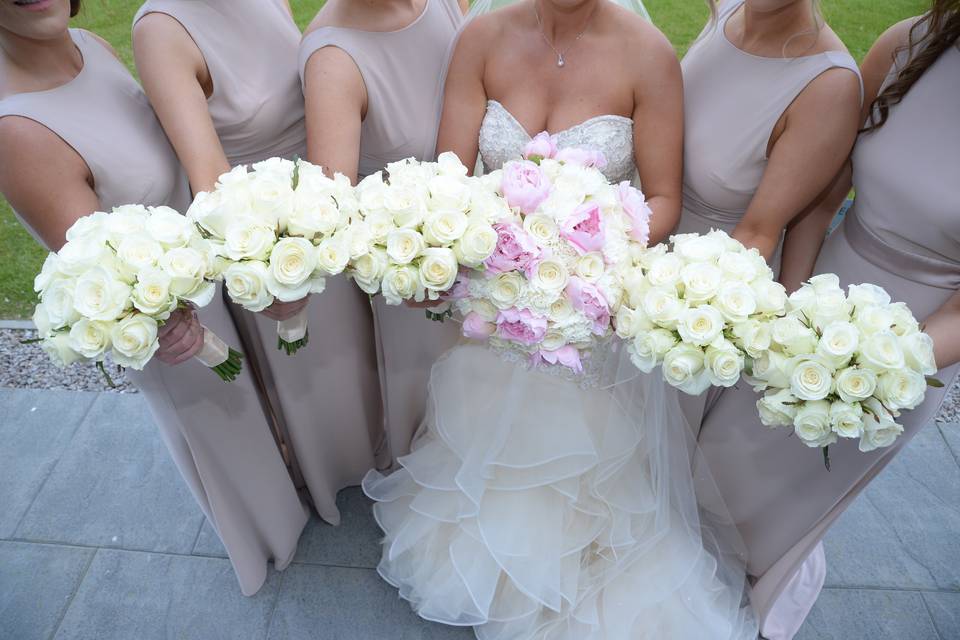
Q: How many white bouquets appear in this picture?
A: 5